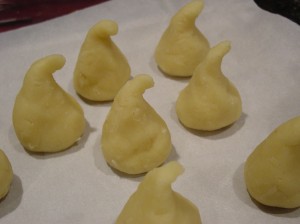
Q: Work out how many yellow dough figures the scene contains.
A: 8